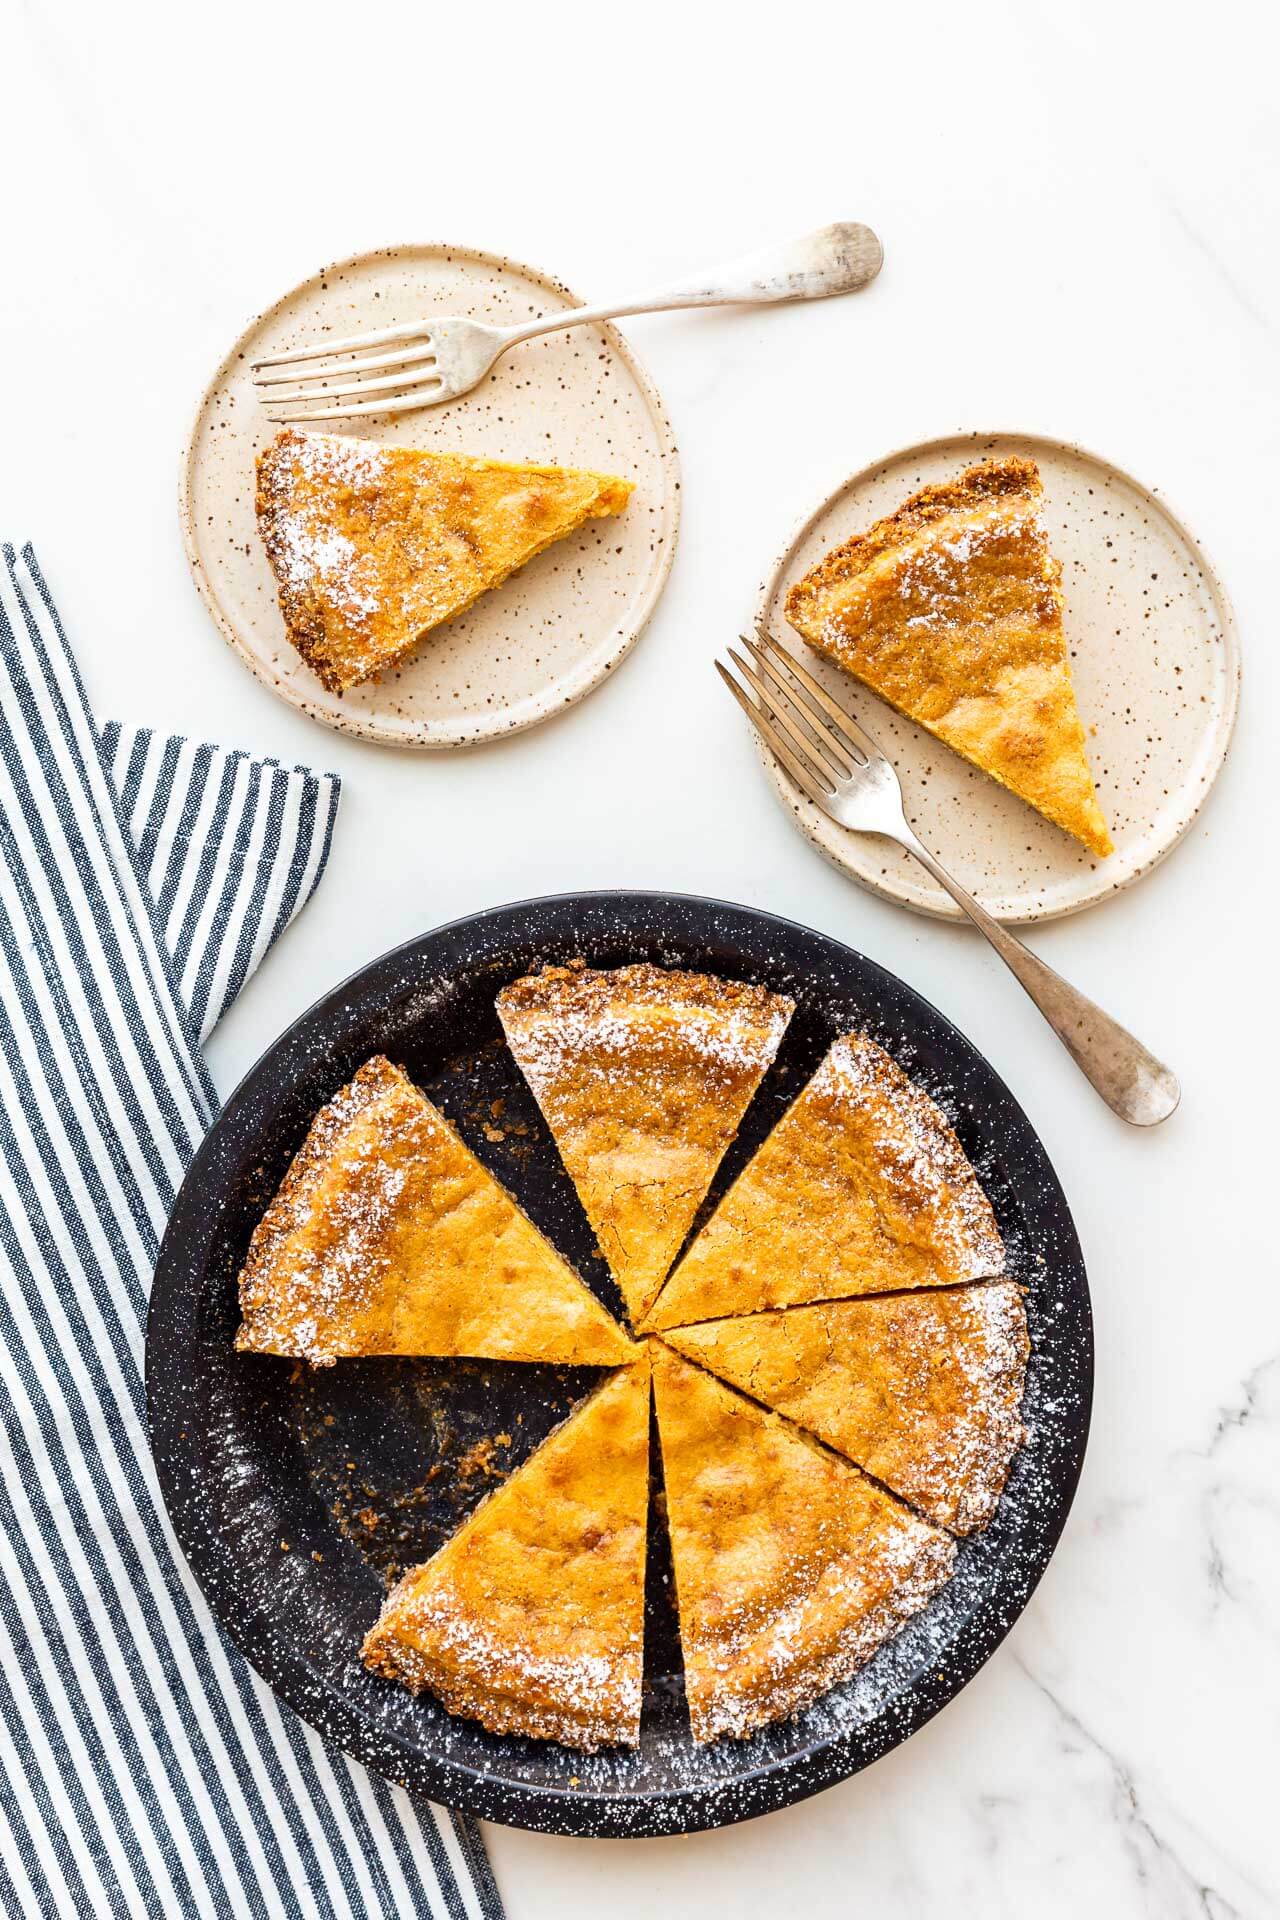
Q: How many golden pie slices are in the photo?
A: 8